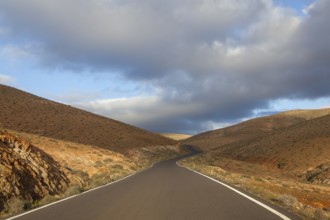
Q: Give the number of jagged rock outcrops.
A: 1